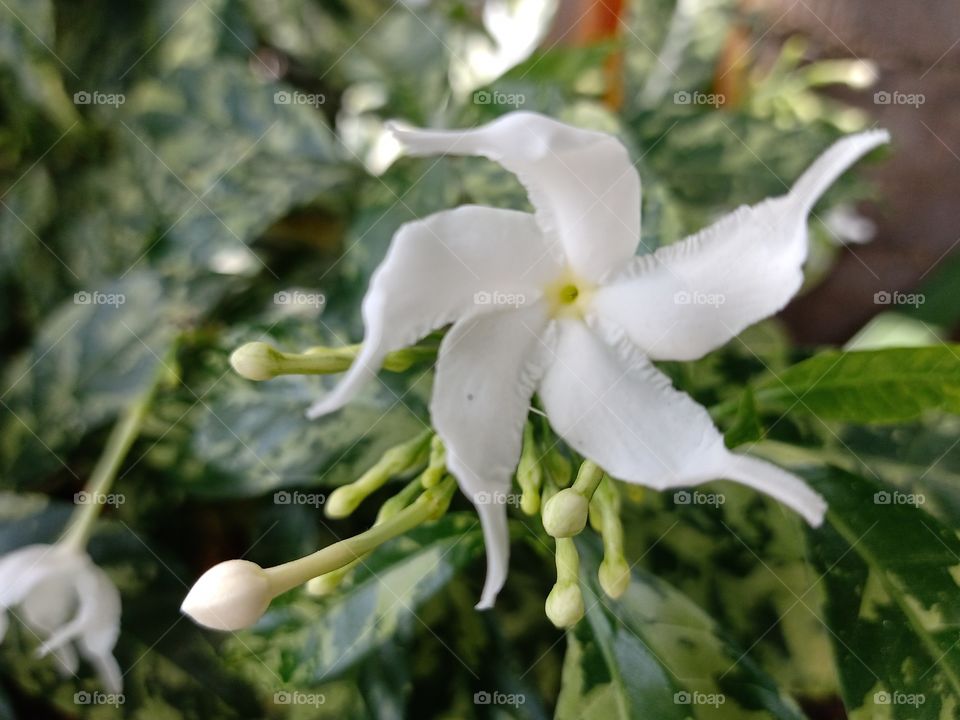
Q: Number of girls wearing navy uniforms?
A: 0